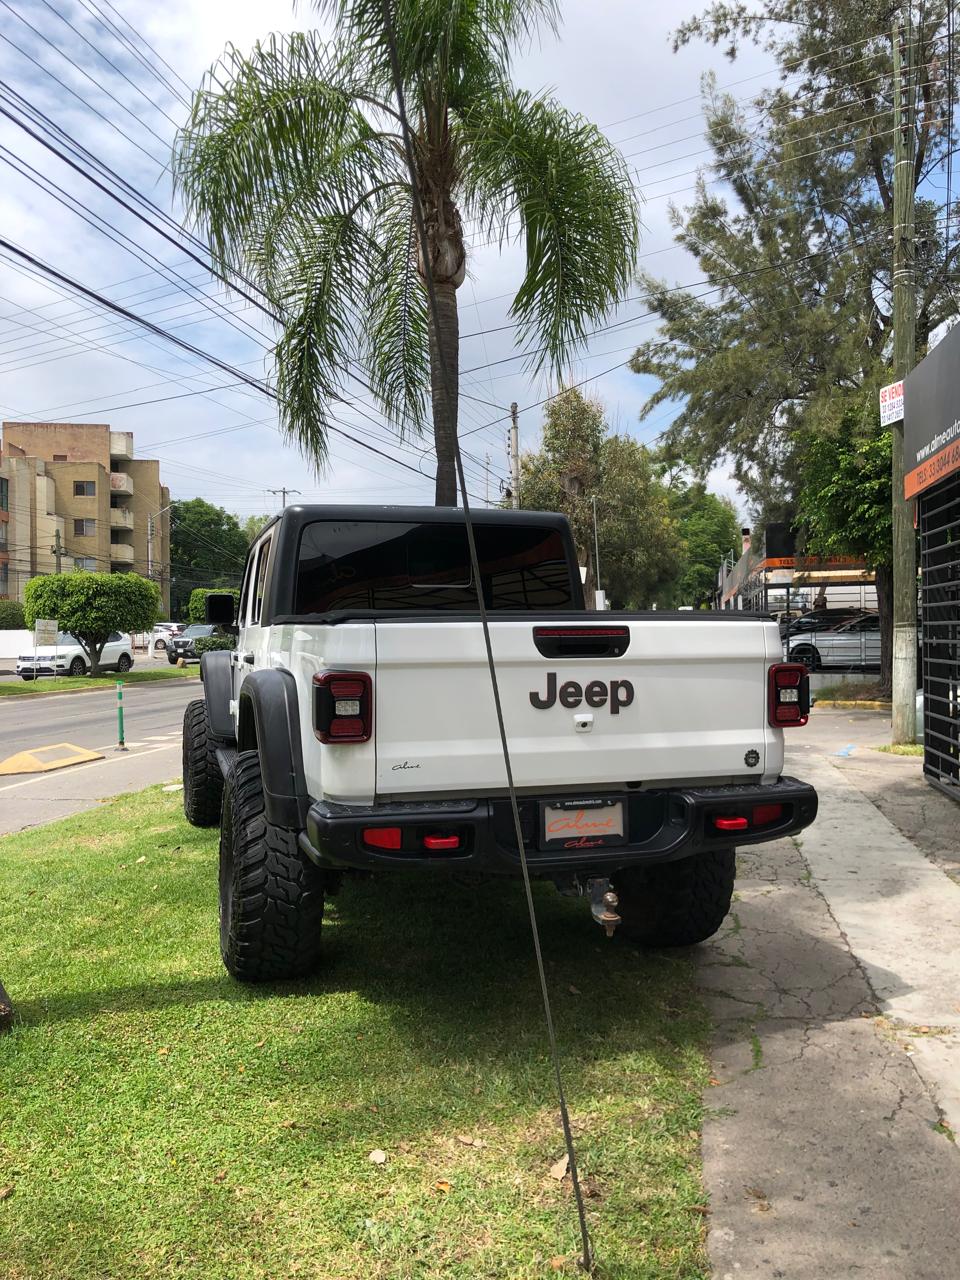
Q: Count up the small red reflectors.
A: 2